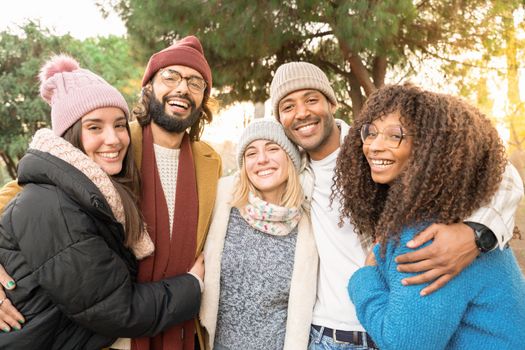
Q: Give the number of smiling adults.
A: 5